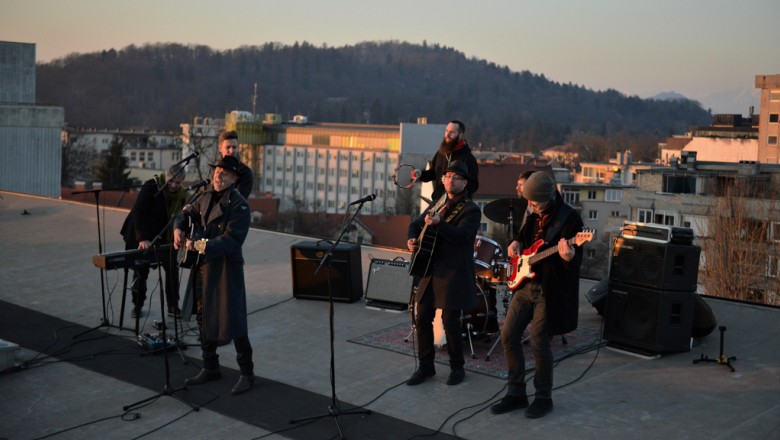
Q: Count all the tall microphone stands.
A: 4